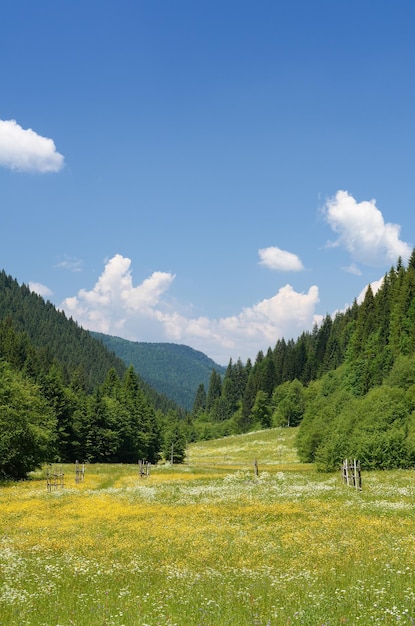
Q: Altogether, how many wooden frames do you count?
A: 4